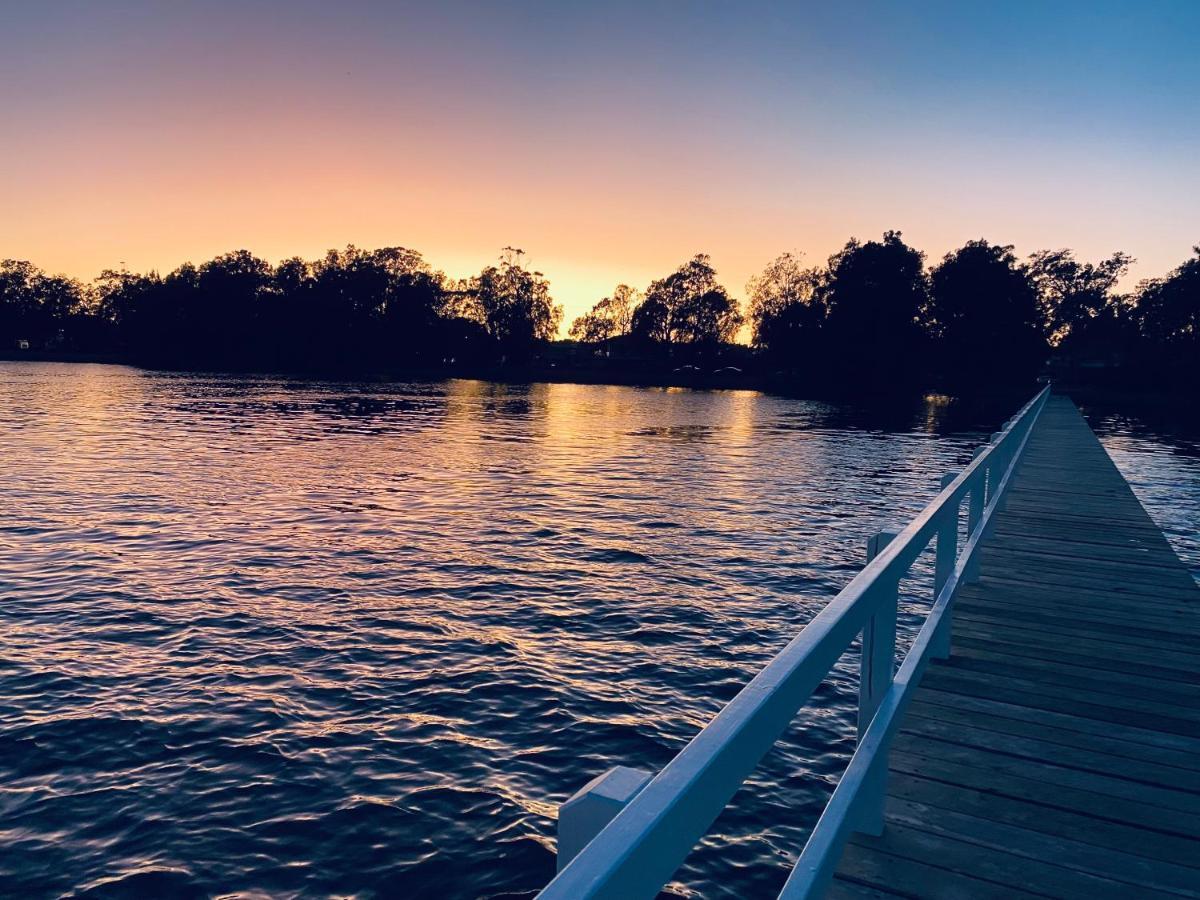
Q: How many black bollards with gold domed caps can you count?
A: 0